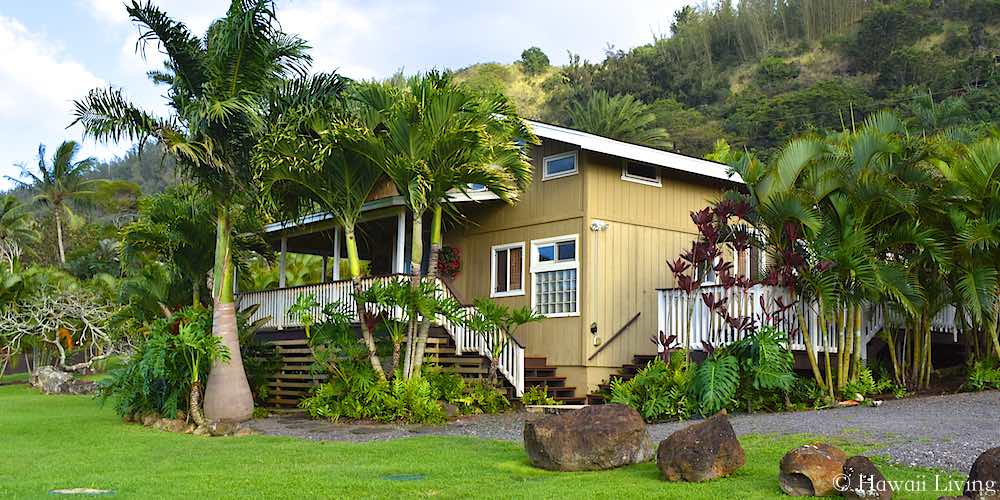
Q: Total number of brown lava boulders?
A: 5